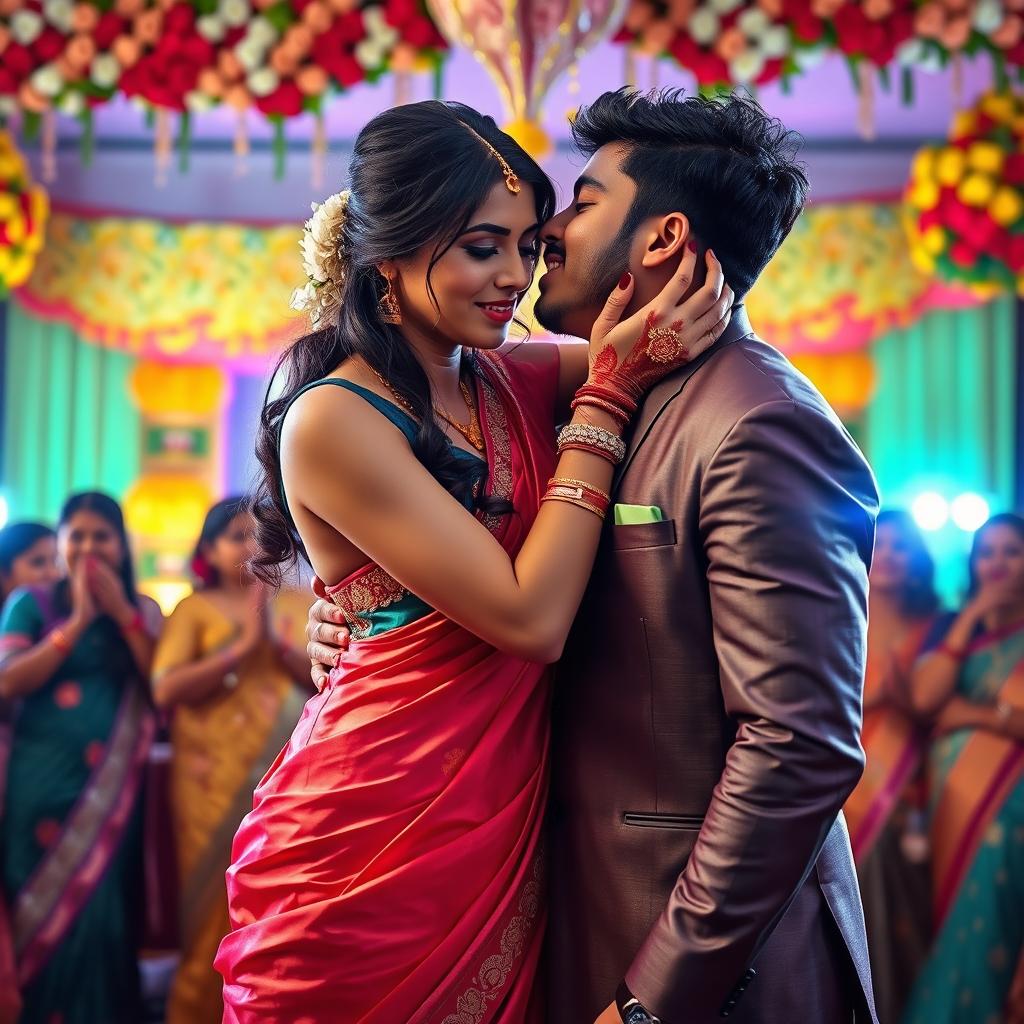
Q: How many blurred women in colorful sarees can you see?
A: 5